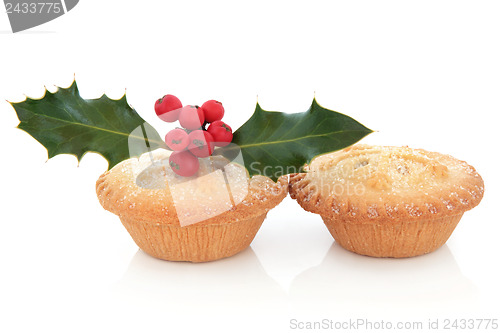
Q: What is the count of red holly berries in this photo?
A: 7